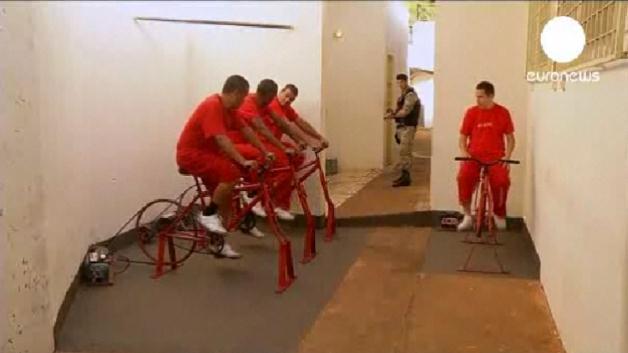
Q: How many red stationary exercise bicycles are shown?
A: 4